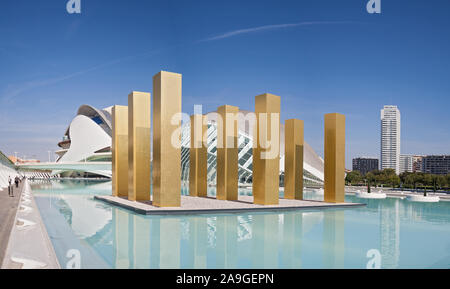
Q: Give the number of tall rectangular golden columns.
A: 8